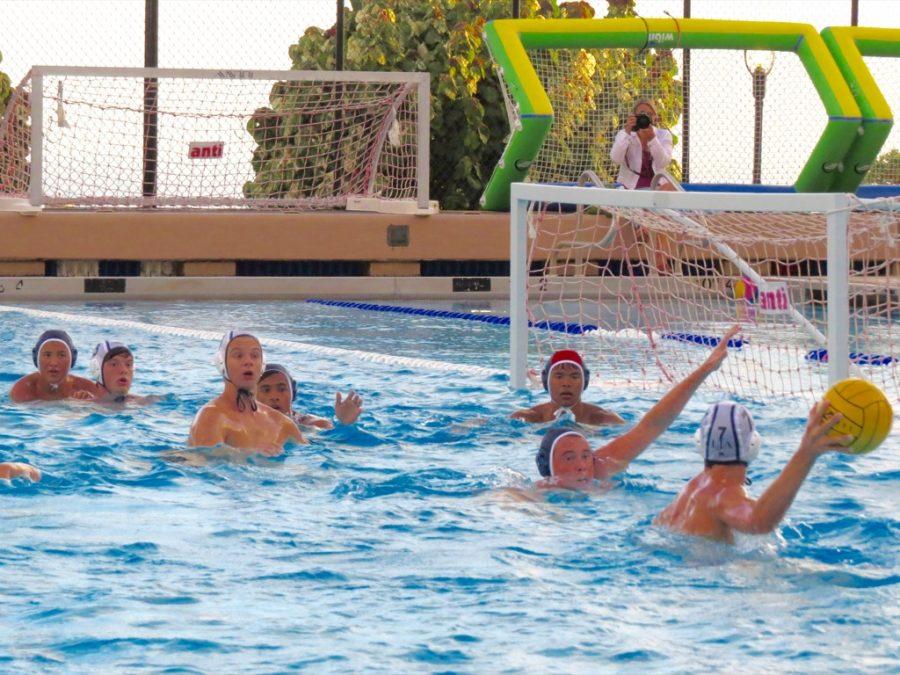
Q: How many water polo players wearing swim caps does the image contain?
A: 7